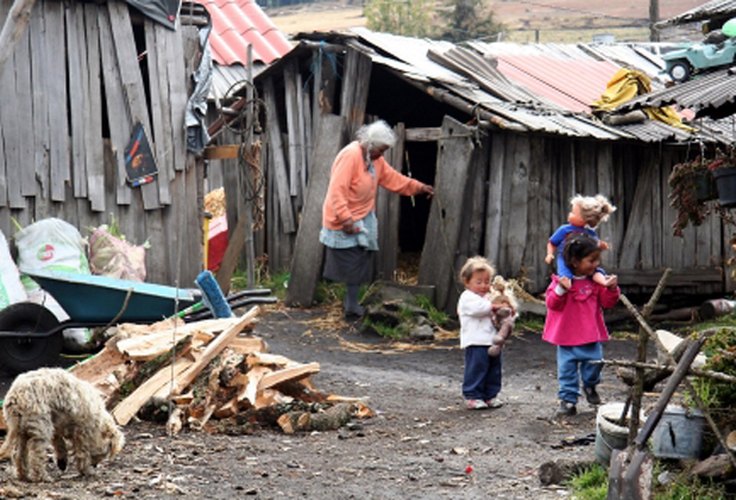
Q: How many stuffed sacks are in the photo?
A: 3